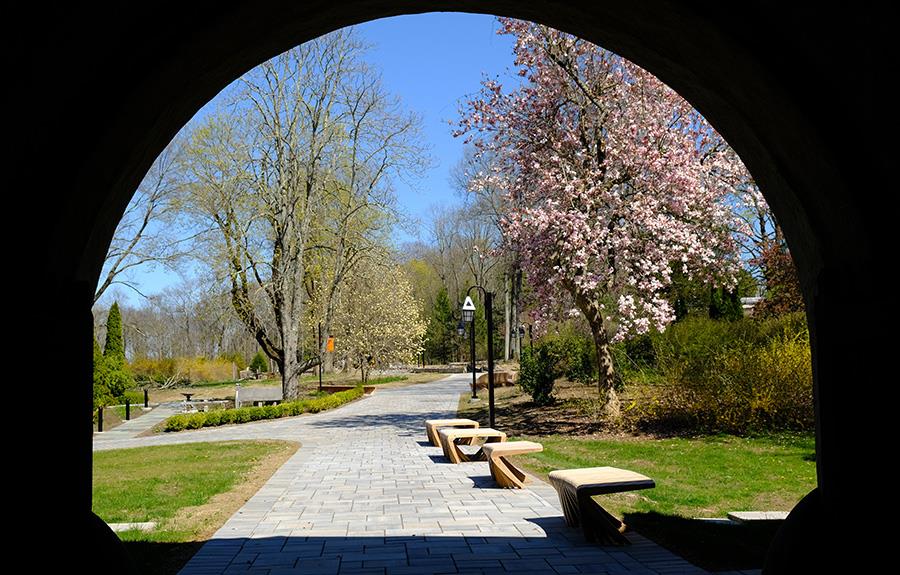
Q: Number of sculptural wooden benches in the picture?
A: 4